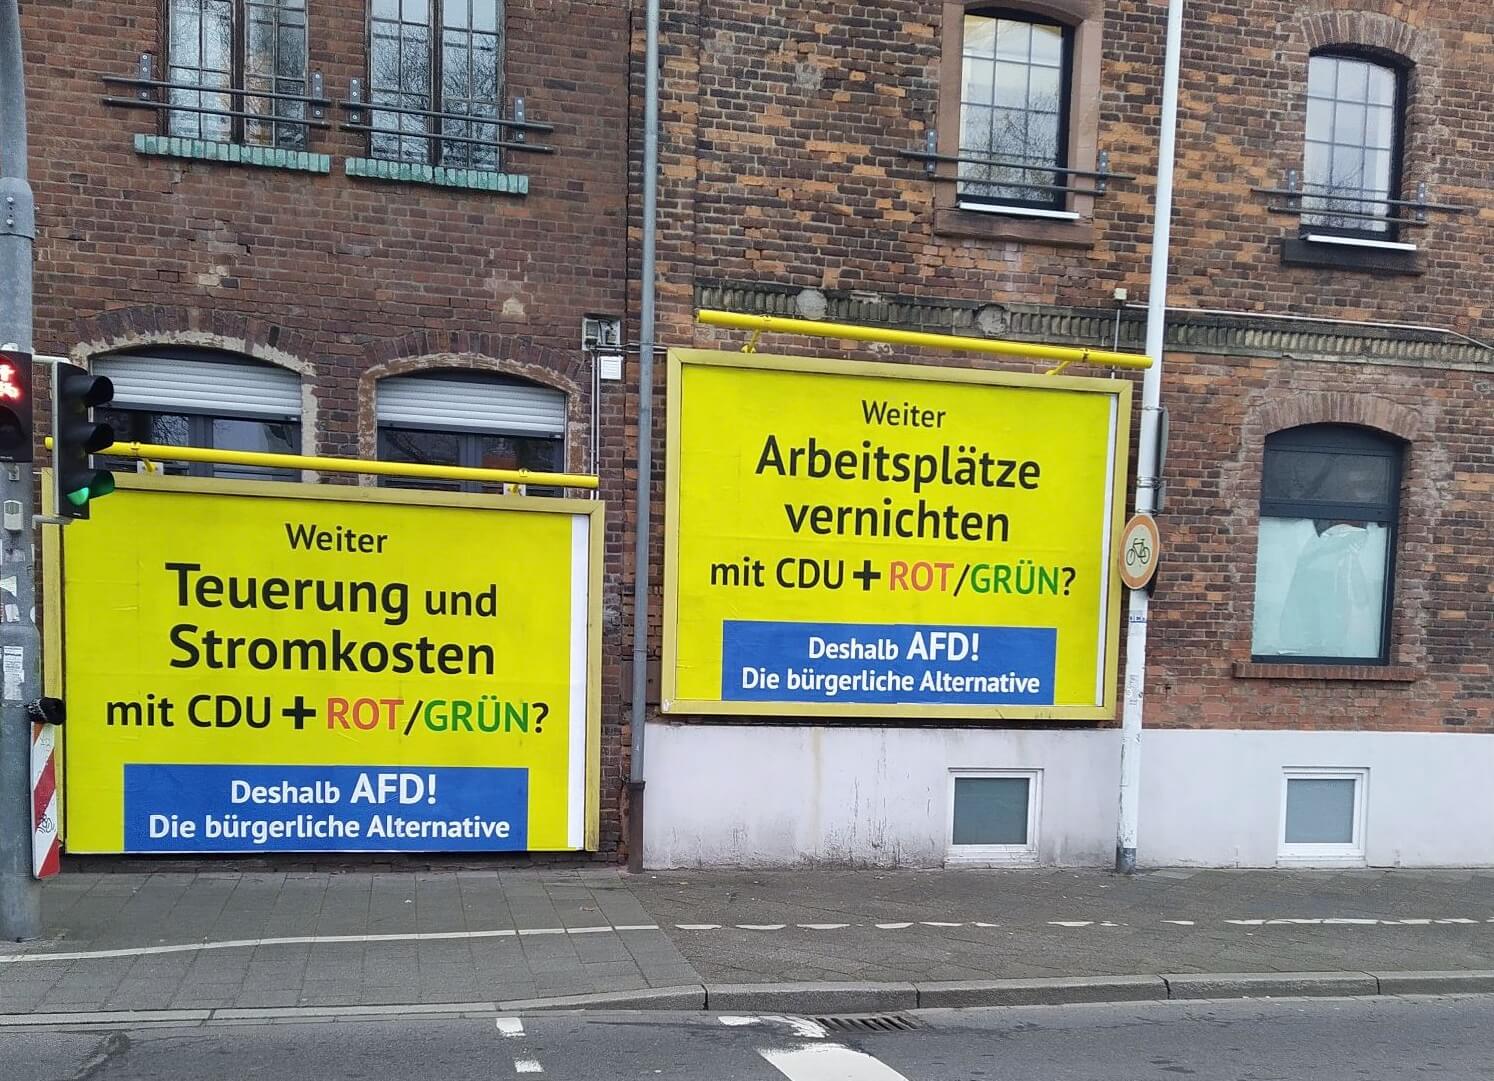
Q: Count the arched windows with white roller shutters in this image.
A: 2